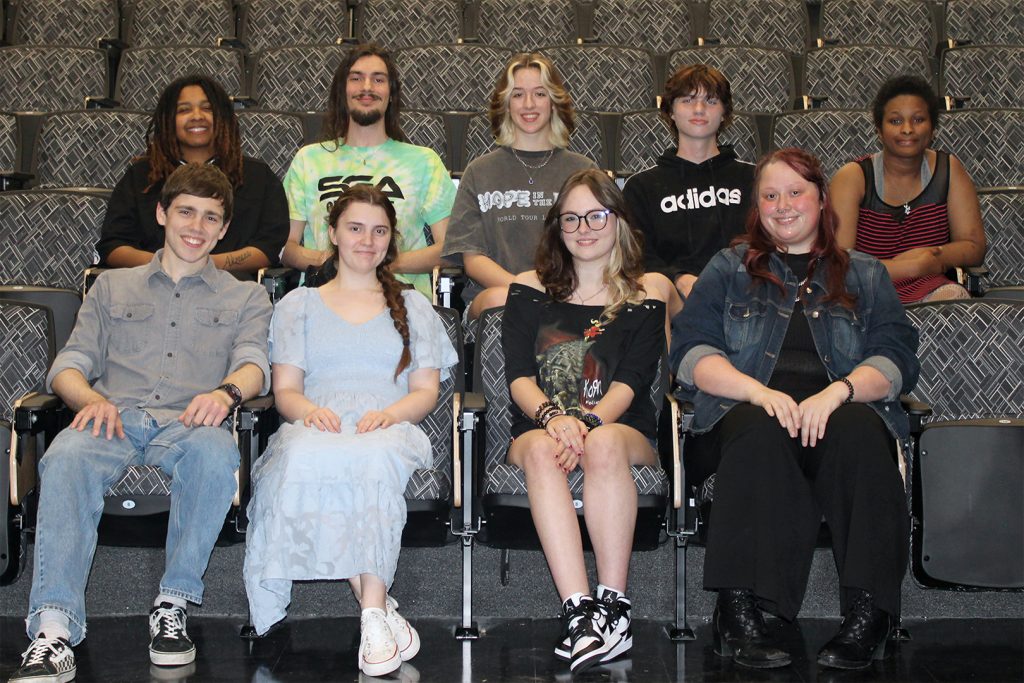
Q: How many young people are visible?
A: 9